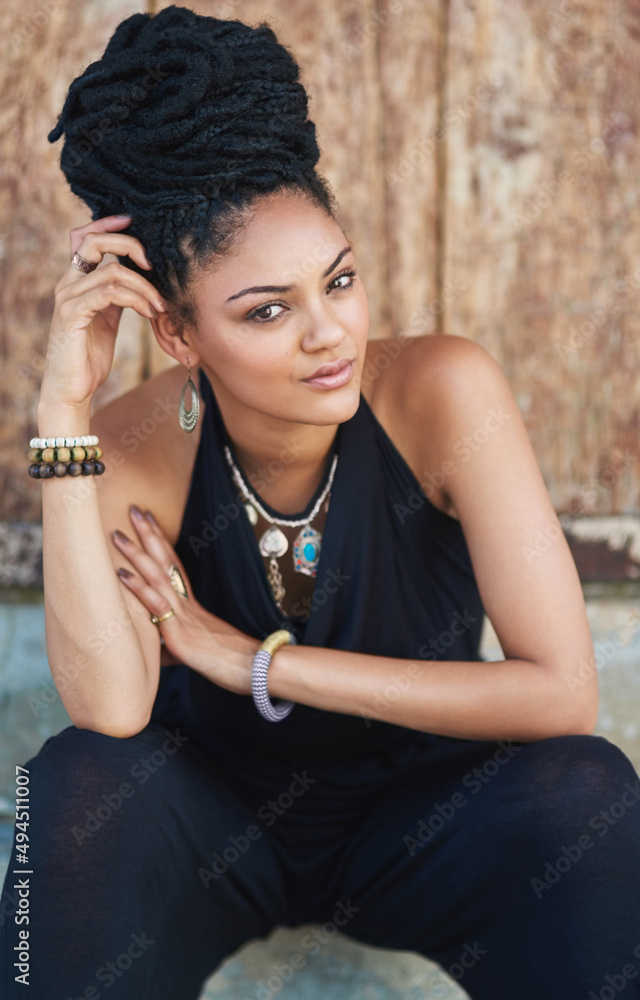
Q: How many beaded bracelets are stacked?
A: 3